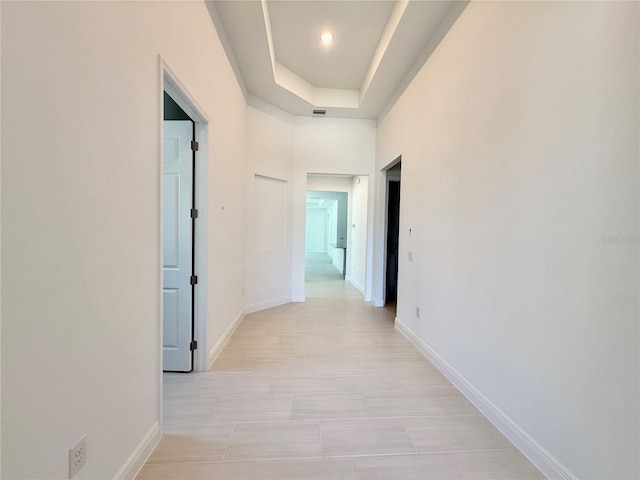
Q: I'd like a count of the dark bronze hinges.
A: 4